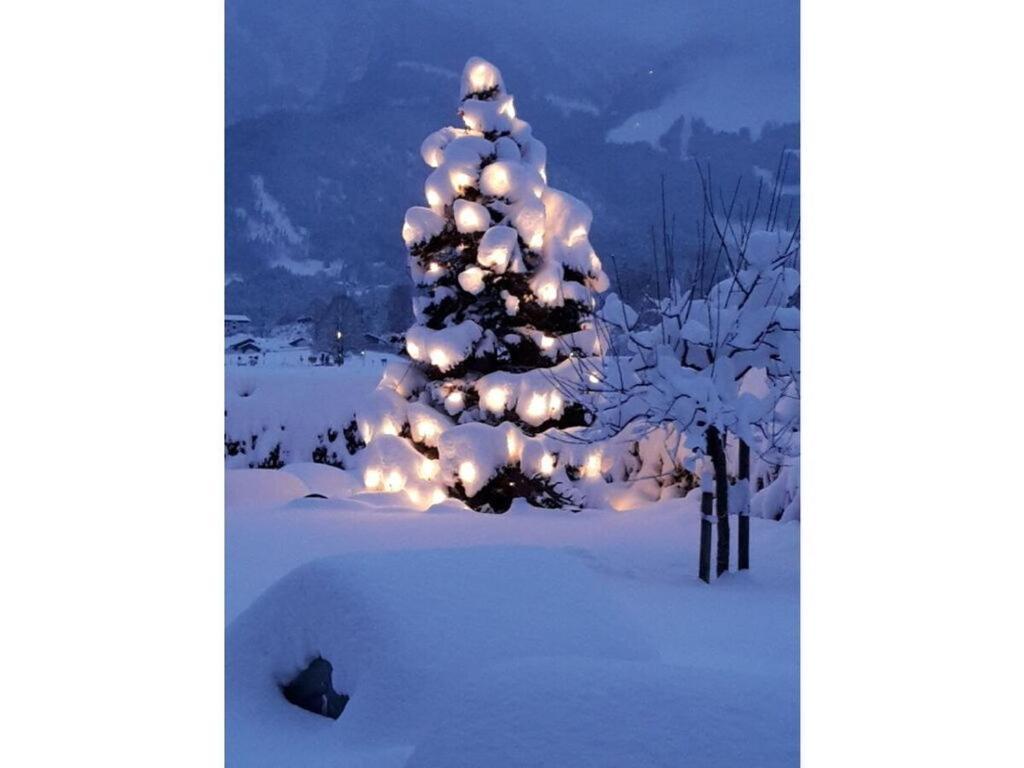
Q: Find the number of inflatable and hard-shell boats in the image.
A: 0